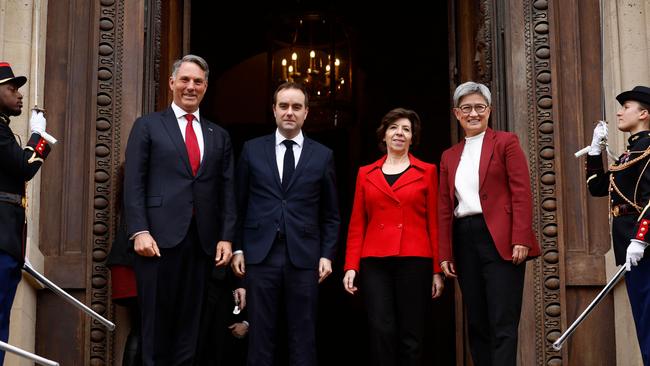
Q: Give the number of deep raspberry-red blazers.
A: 1